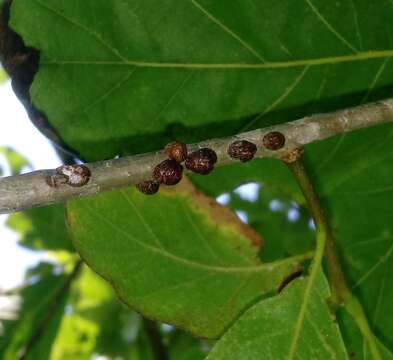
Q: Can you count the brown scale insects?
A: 7